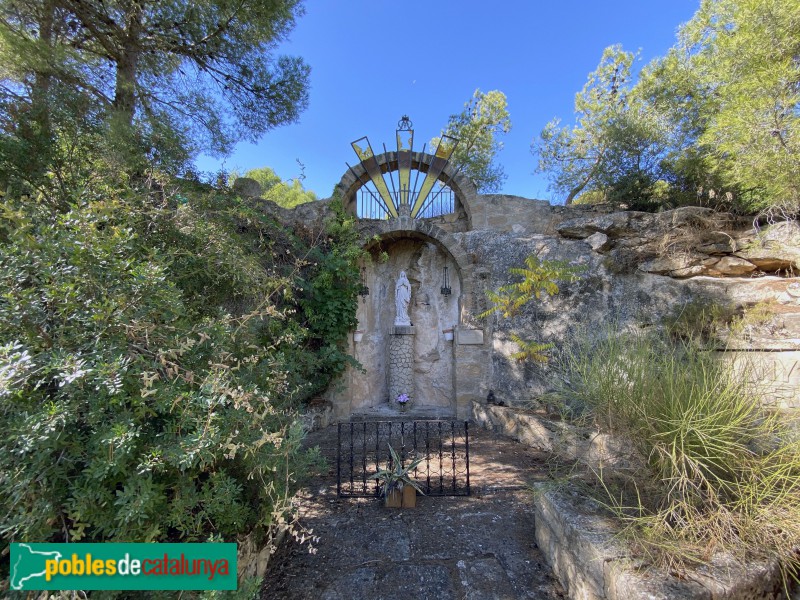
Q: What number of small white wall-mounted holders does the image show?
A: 2